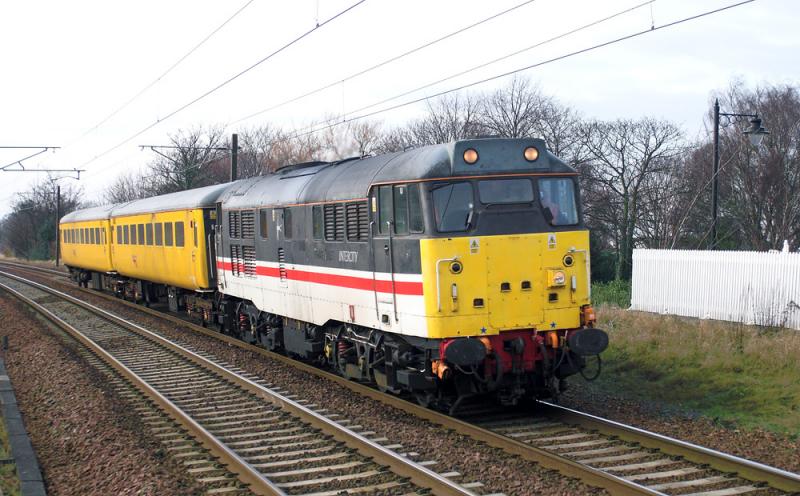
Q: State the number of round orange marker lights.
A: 2